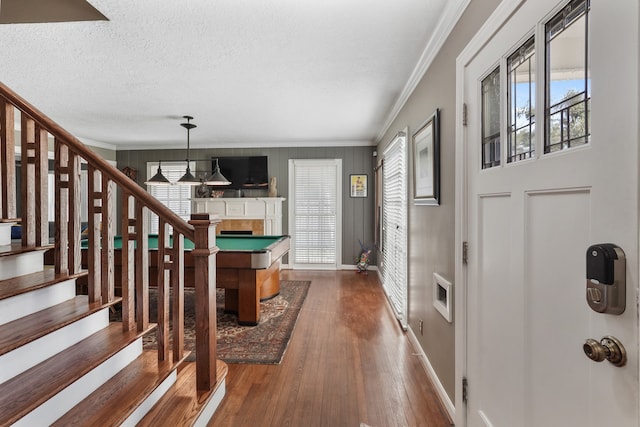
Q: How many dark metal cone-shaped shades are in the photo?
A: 3